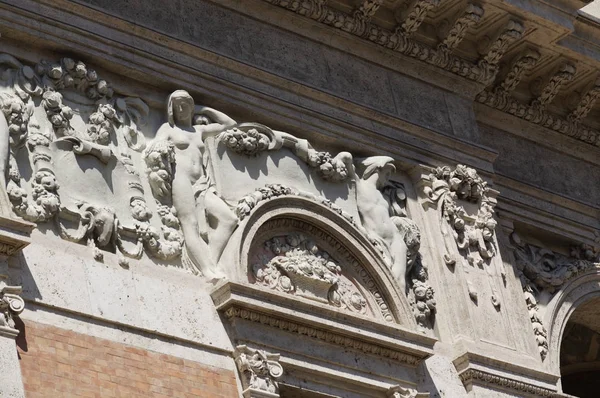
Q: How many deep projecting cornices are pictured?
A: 1